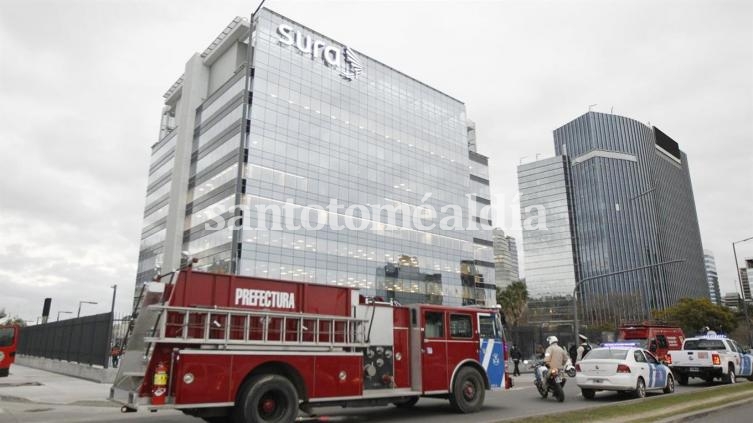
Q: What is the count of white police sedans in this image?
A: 1